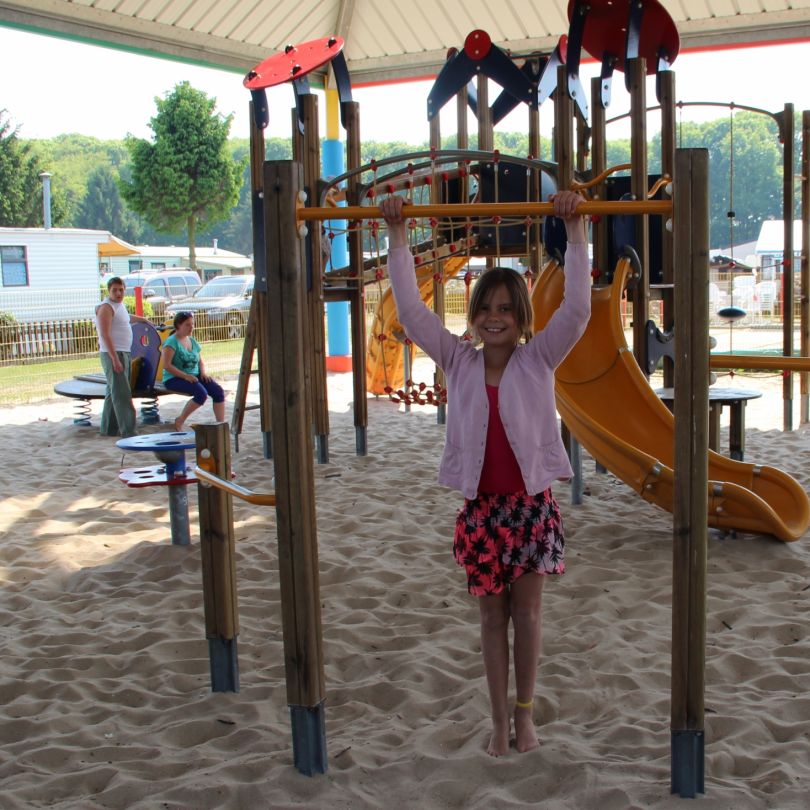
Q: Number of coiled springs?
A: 2